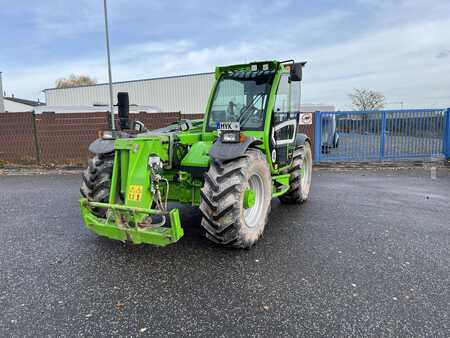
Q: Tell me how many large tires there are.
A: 3